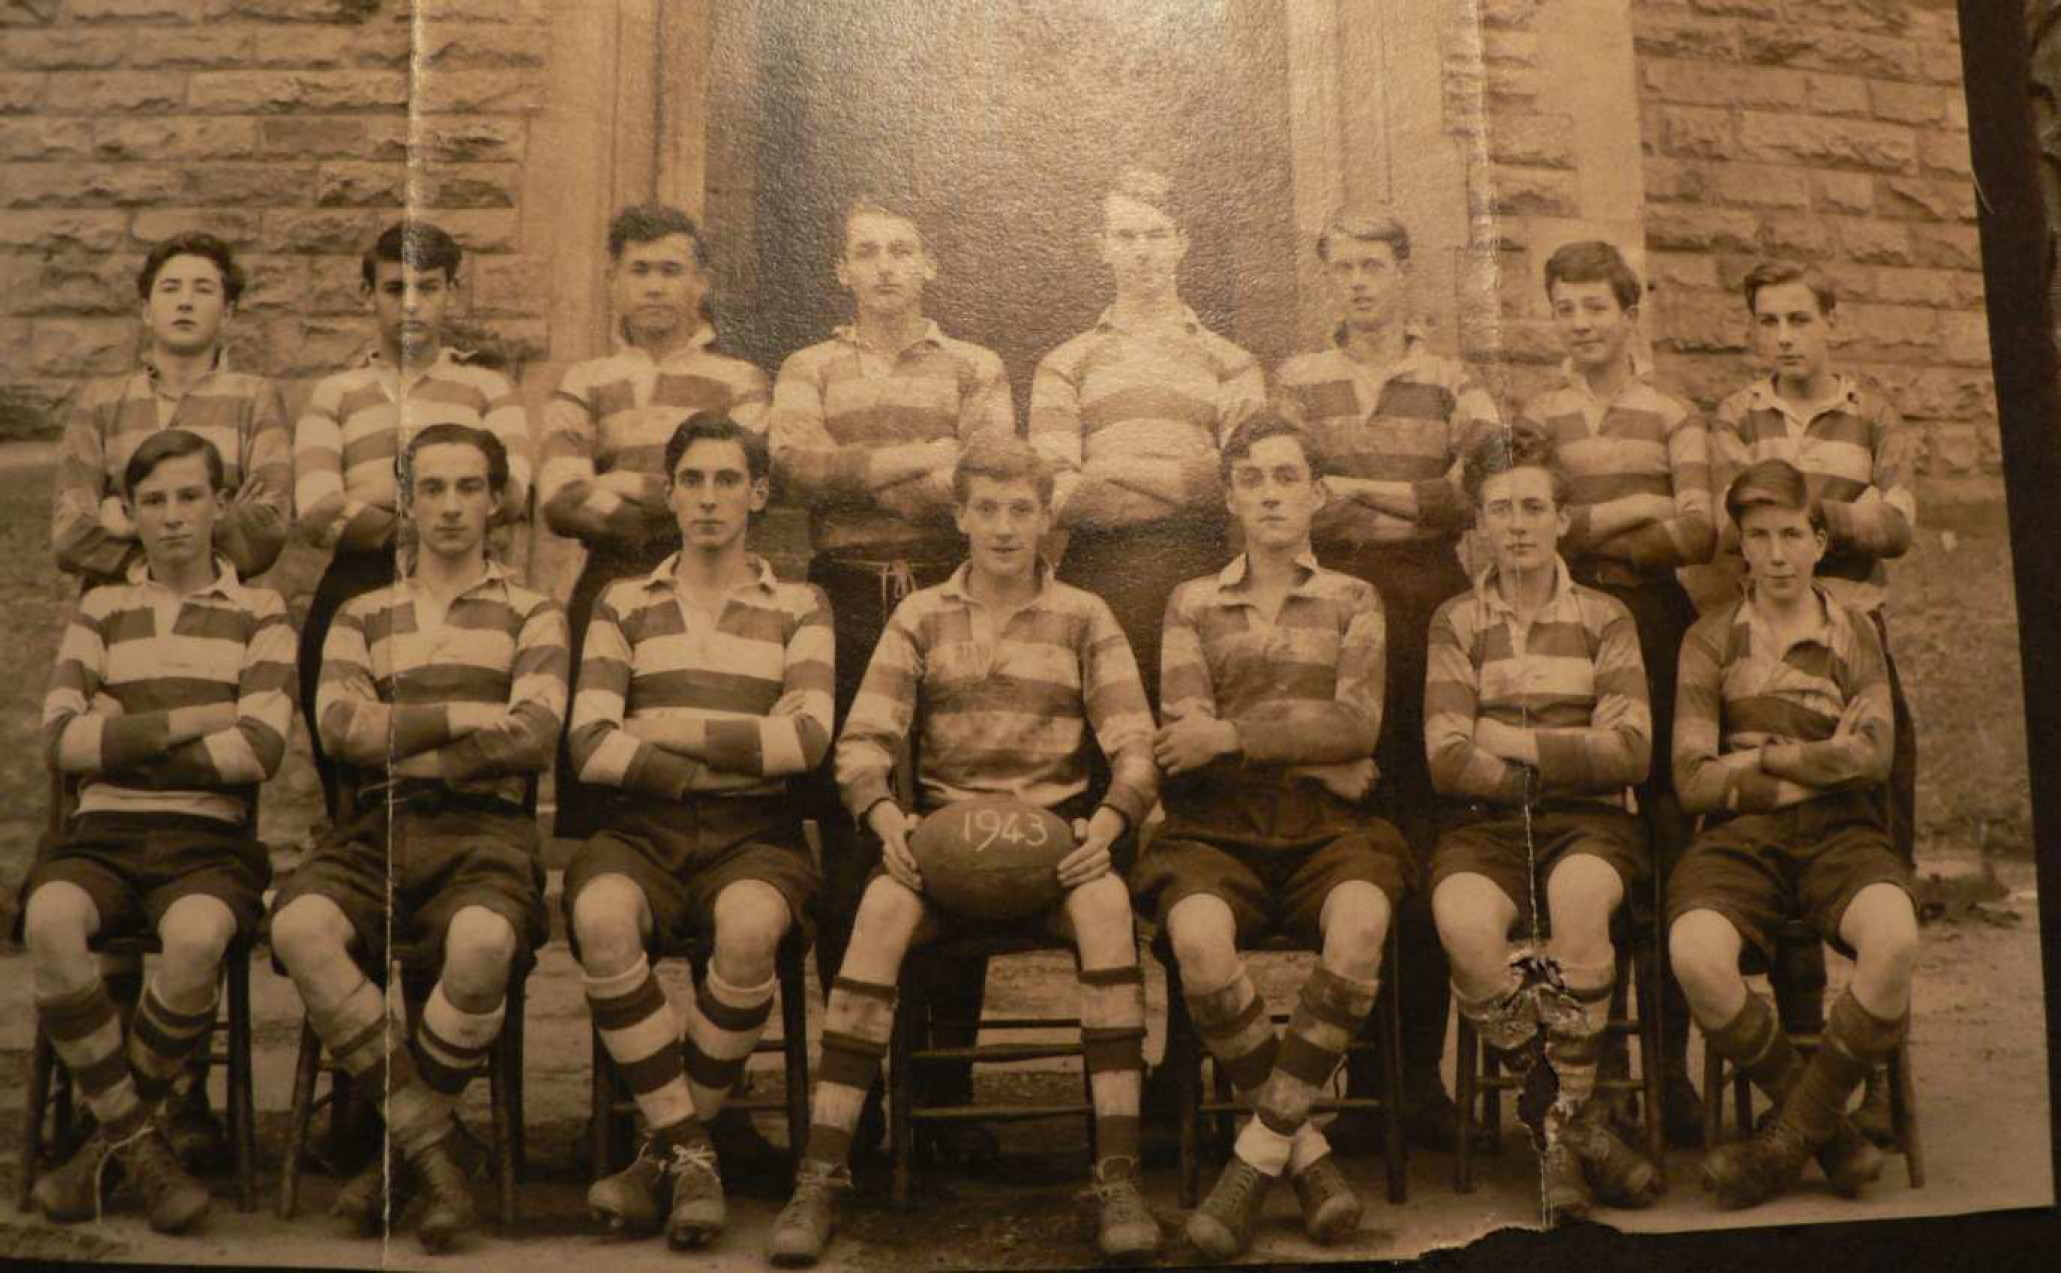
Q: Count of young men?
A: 15